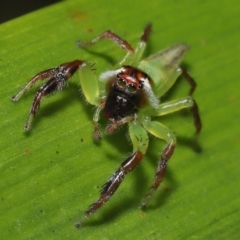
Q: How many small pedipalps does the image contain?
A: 2